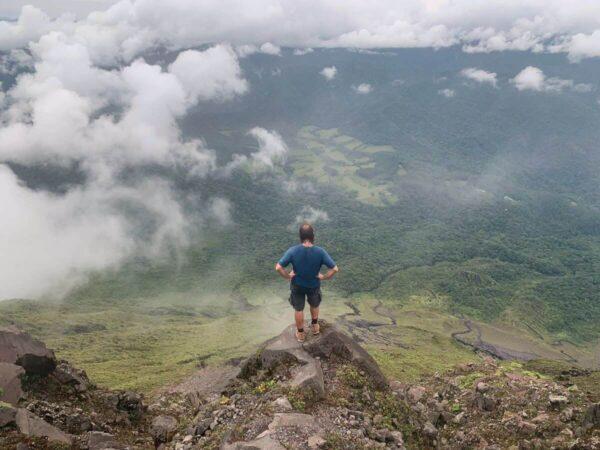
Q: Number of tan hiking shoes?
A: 2